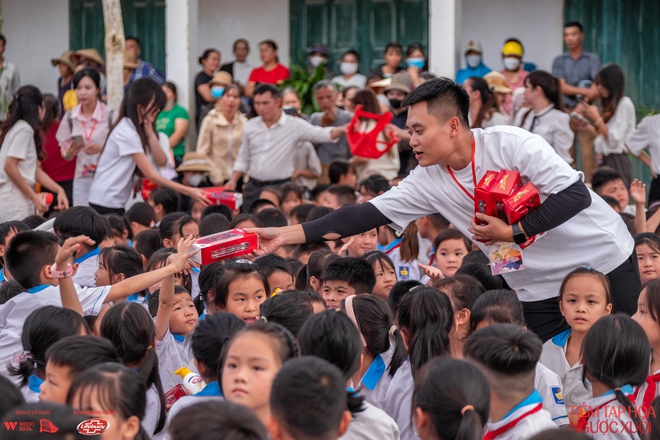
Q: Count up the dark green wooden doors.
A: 3